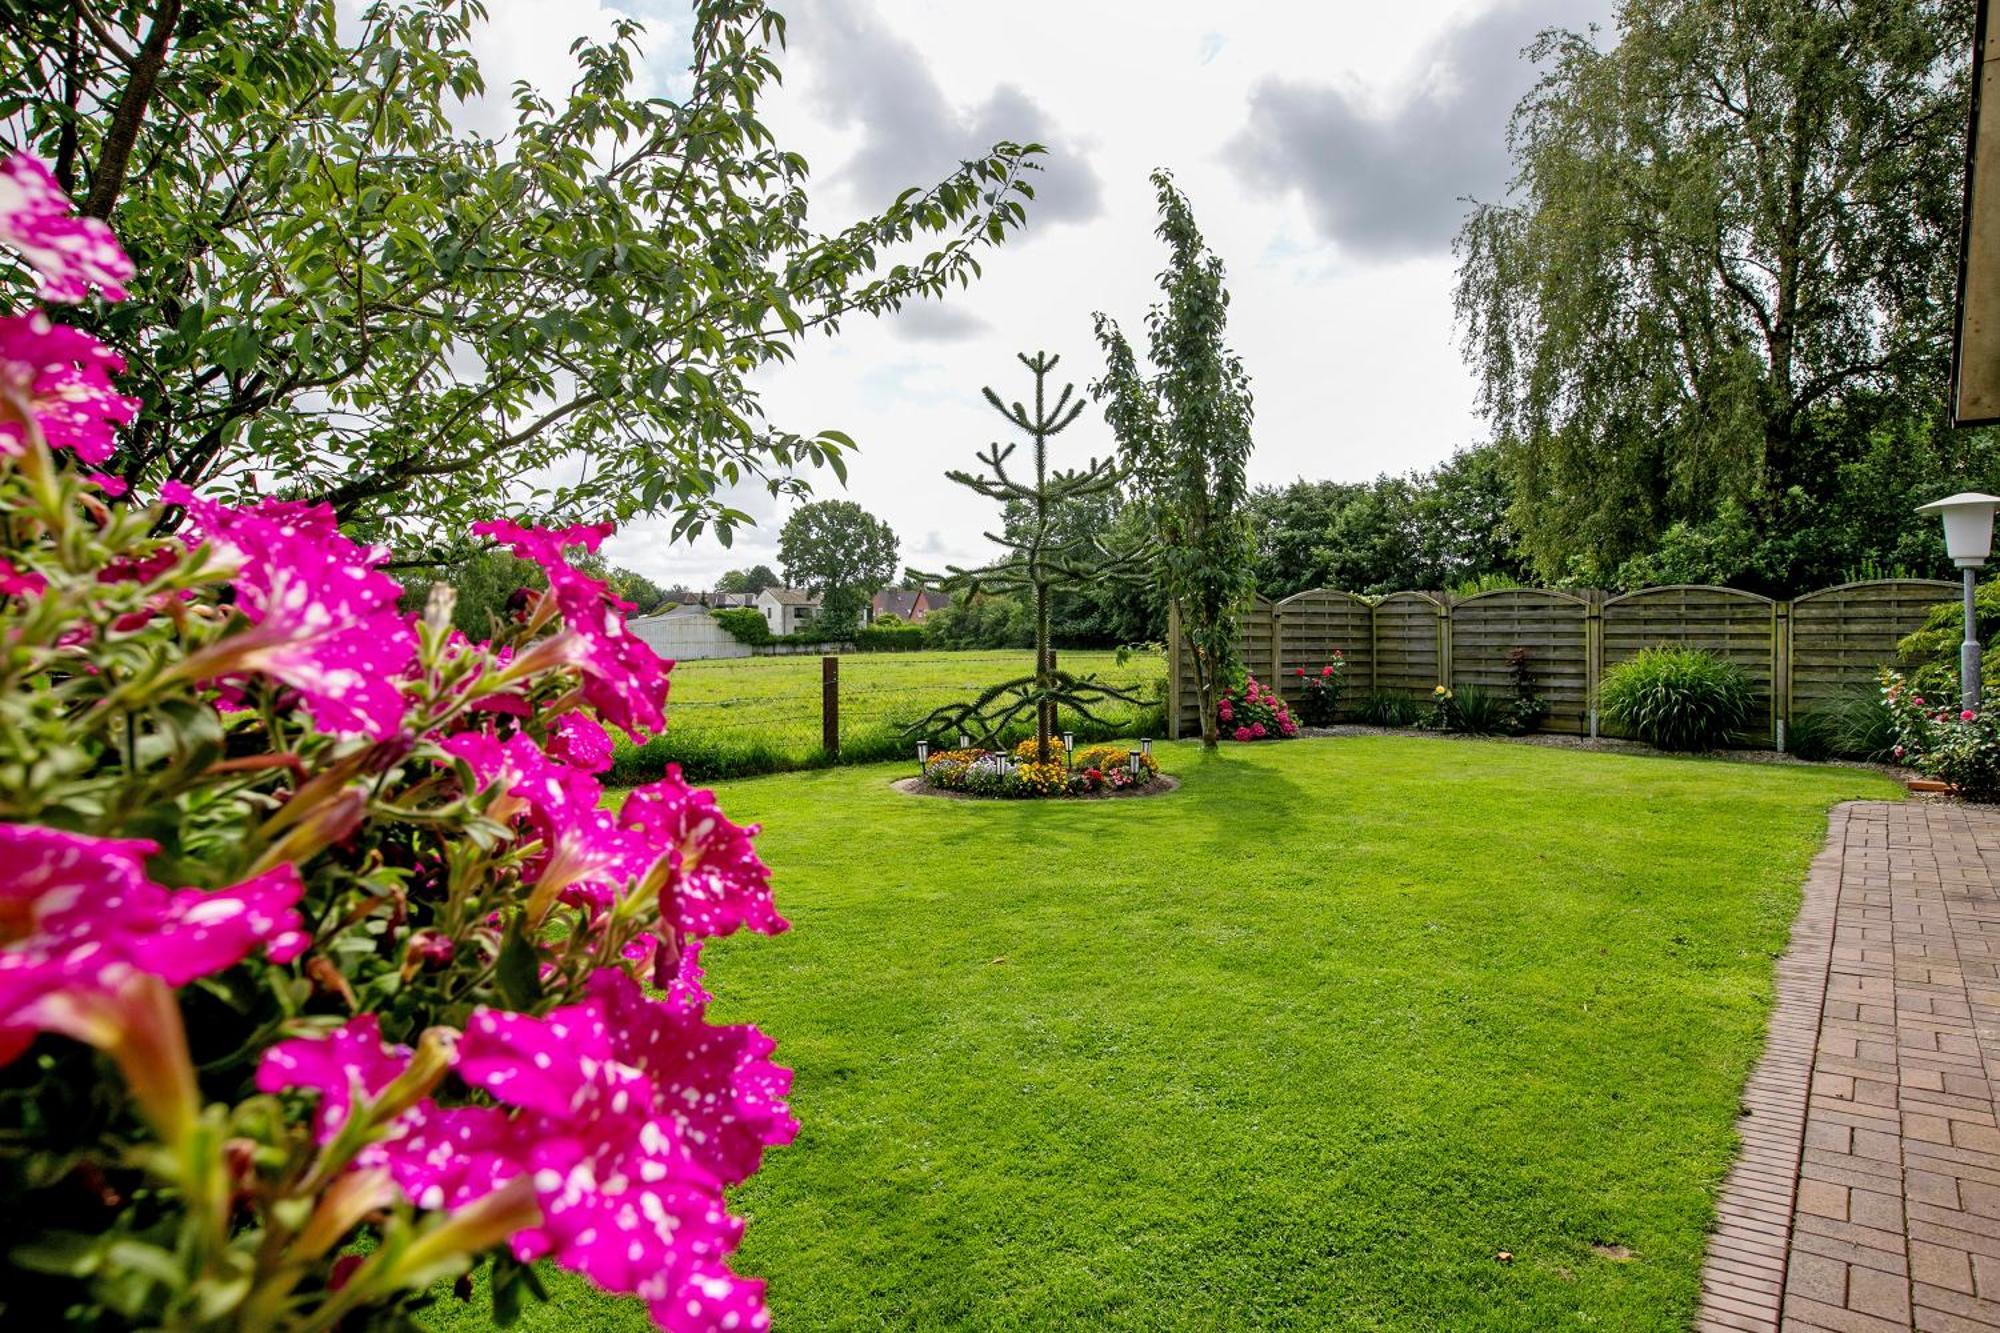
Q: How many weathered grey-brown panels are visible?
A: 6